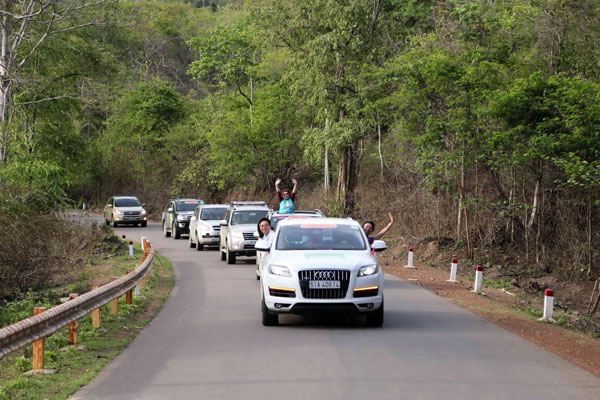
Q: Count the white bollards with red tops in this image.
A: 6